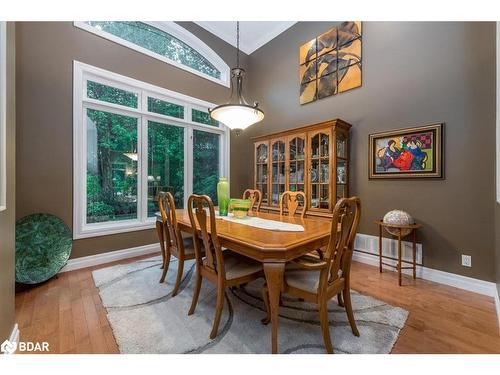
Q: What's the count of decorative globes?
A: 1